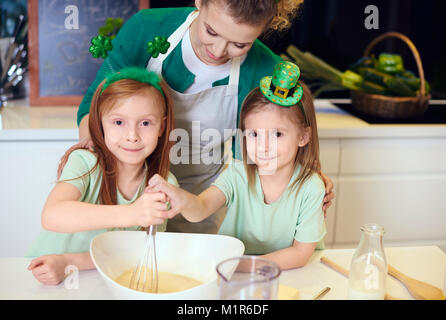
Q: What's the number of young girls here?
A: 2